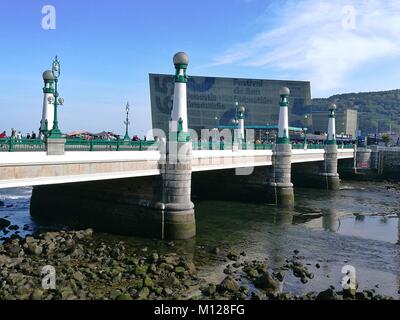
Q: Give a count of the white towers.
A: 5